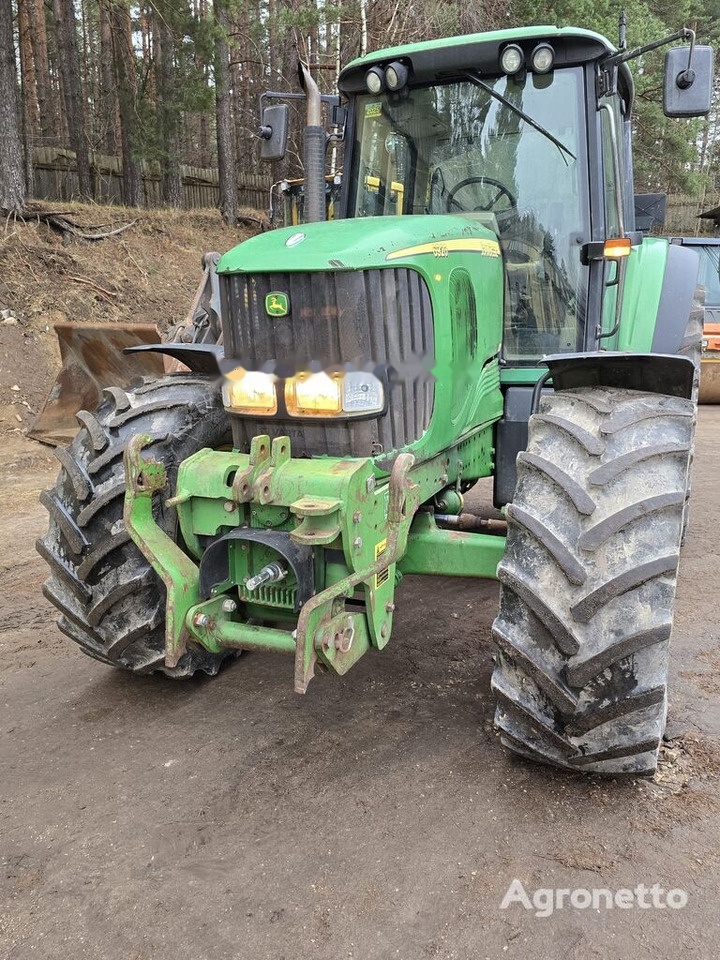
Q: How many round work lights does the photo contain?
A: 4